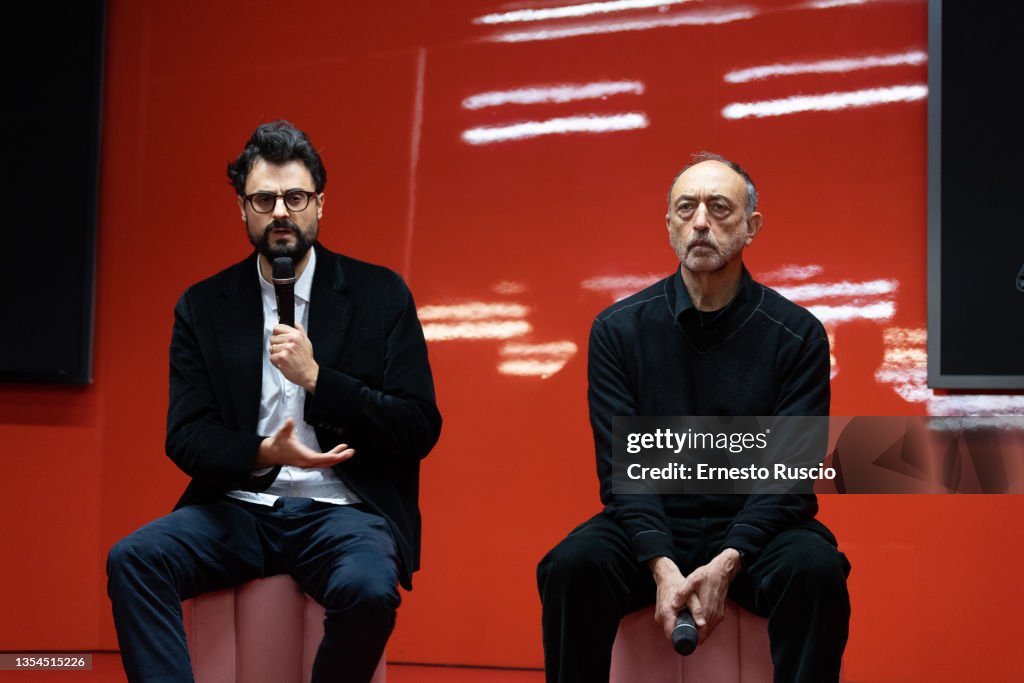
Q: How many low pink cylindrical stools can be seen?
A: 2